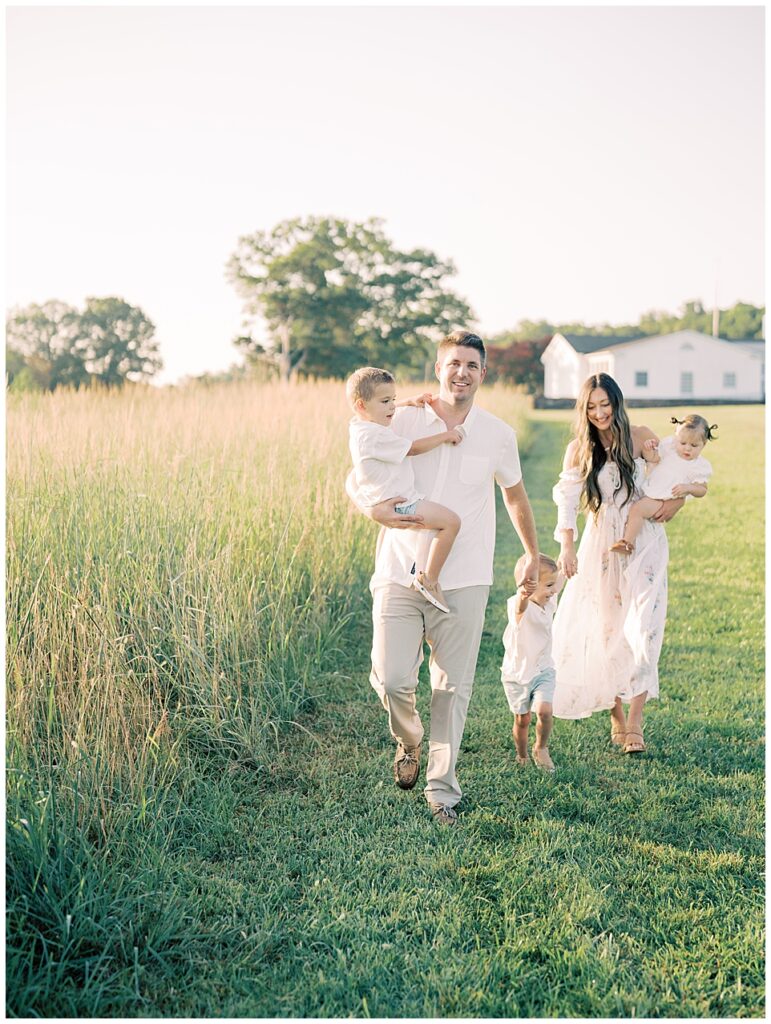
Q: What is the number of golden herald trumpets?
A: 0